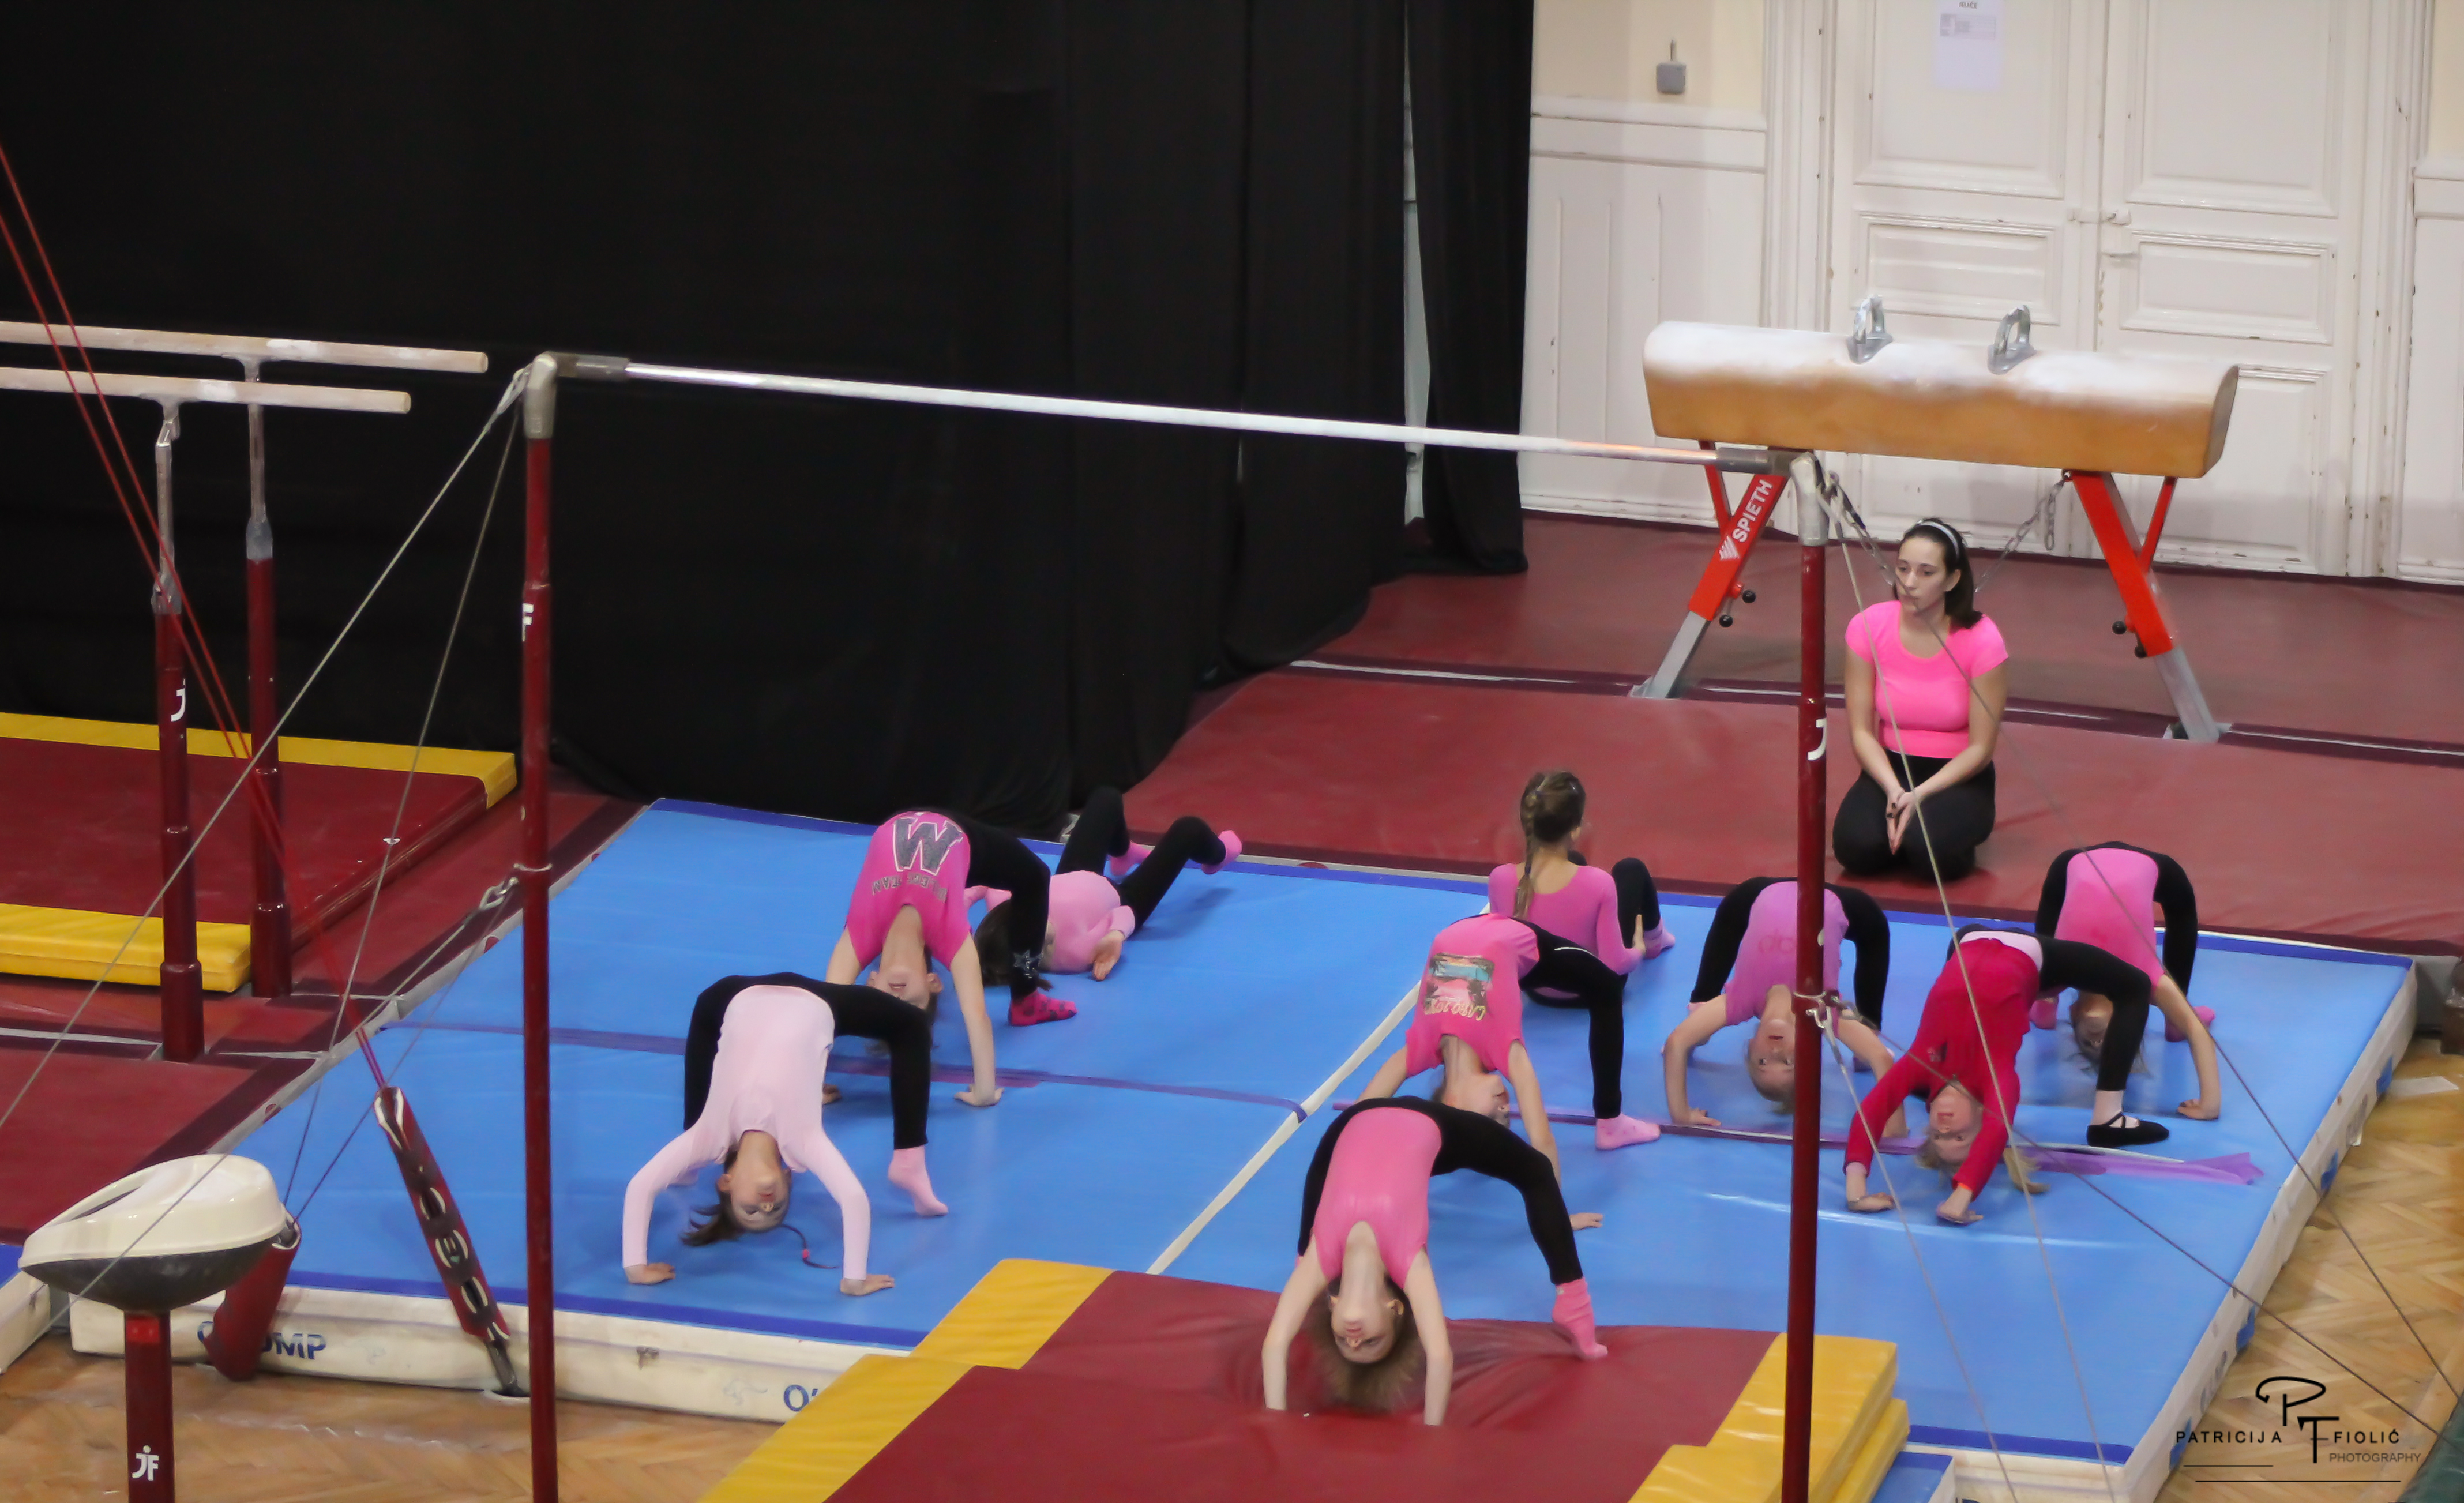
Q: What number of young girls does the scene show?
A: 9